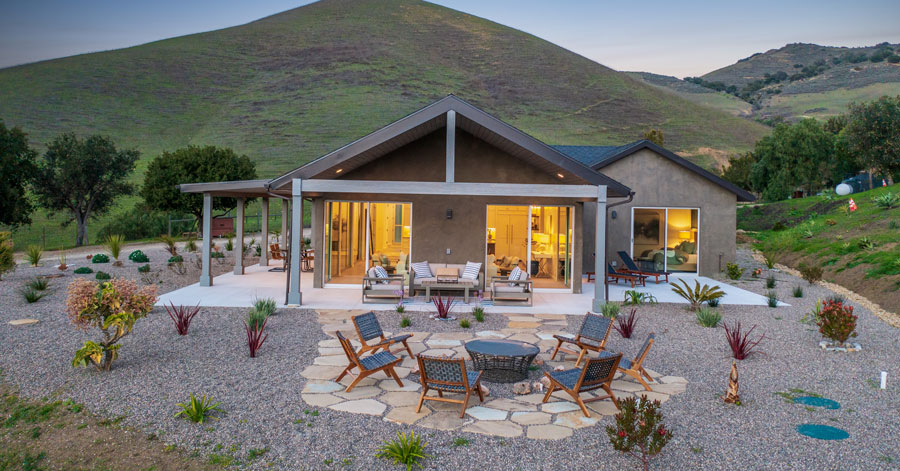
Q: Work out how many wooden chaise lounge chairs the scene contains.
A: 2